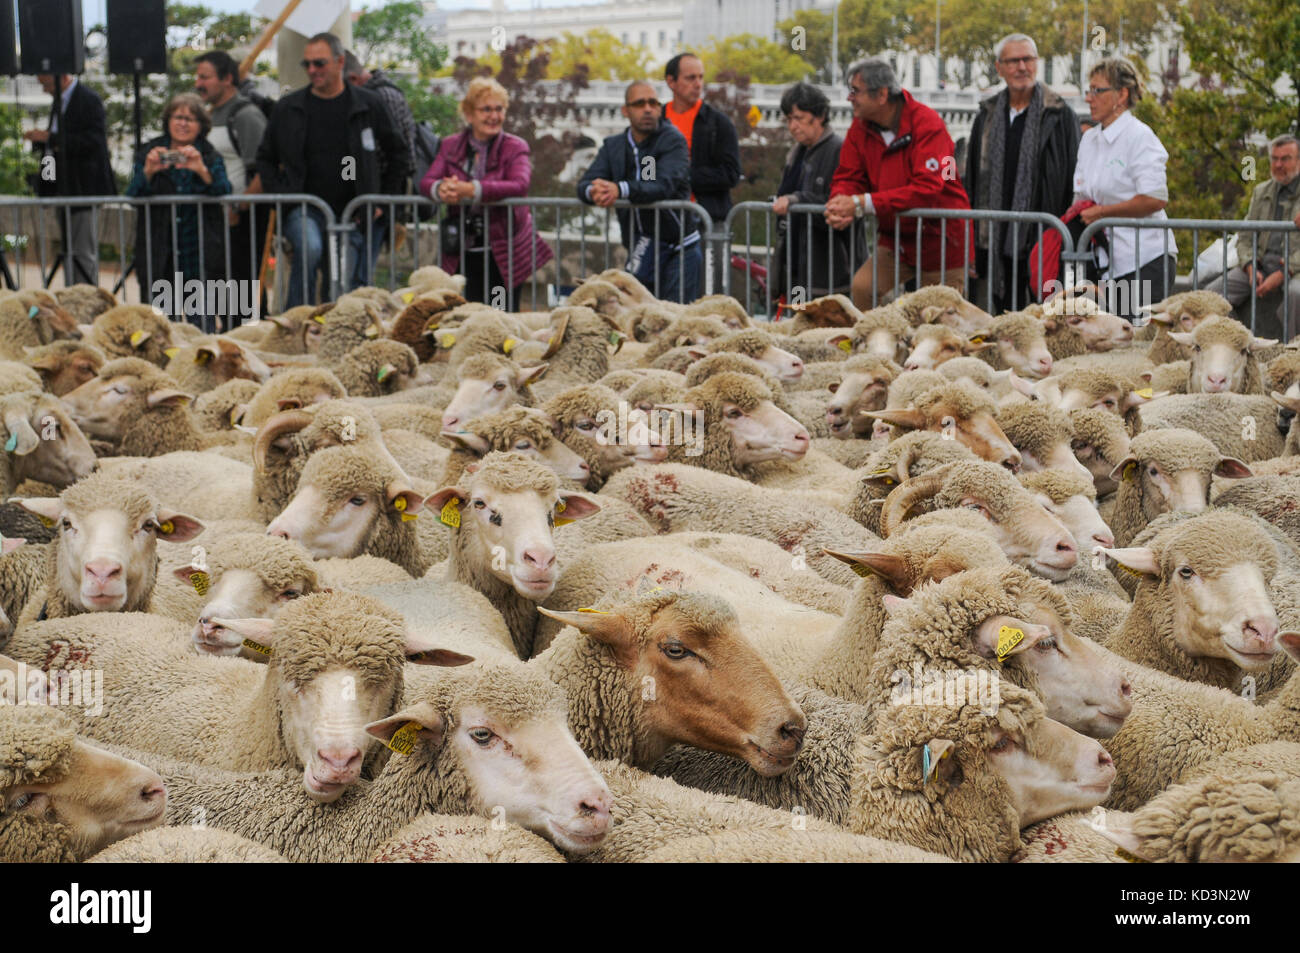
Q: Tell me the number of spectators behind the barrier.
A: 13